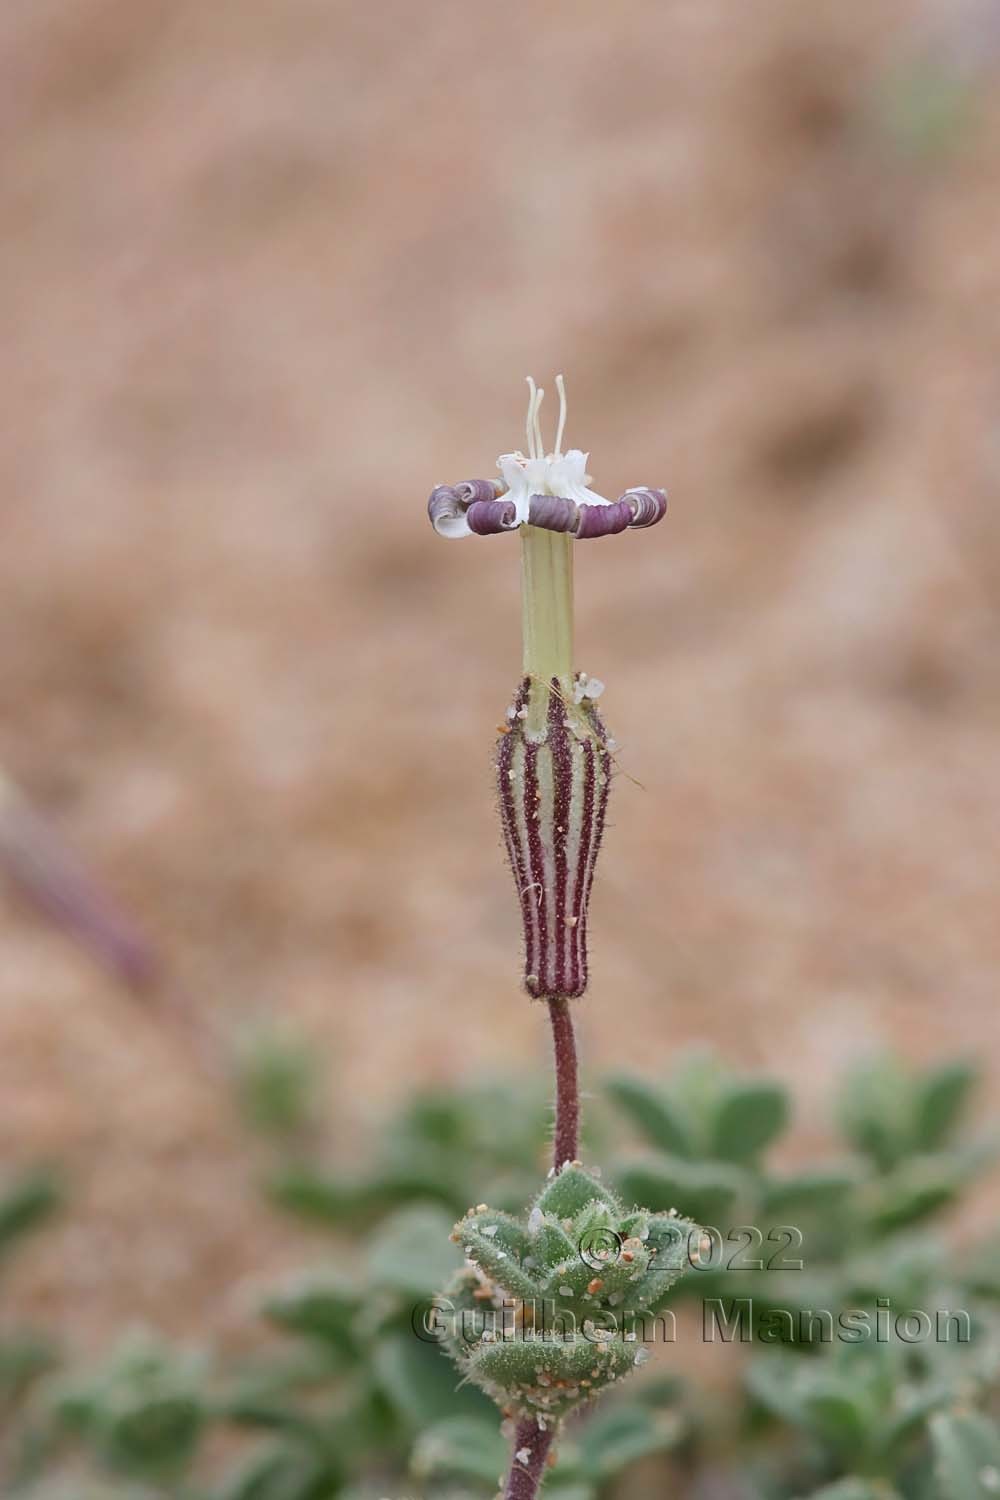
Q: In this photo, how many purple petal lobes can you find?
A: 6